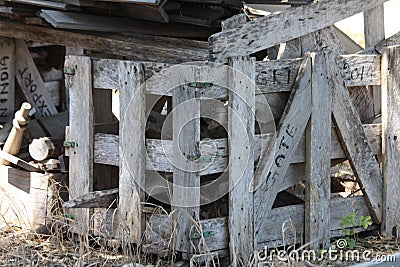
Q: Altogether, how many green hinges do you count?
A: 6